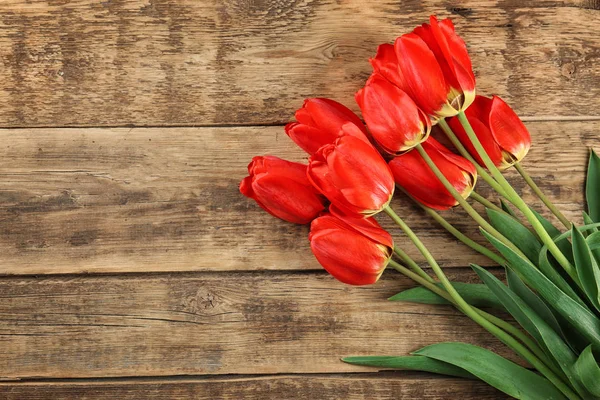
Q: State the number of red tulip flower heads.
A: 9